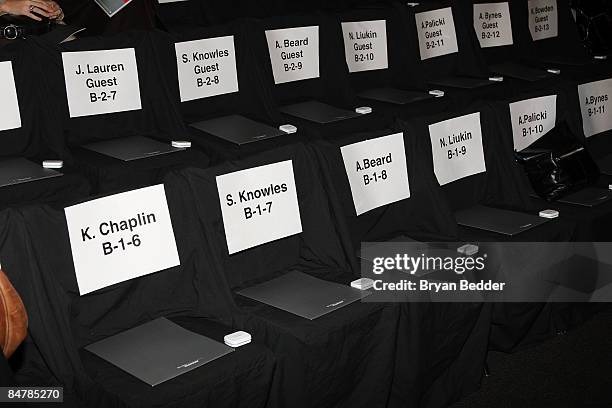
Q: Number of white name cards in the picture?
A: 14